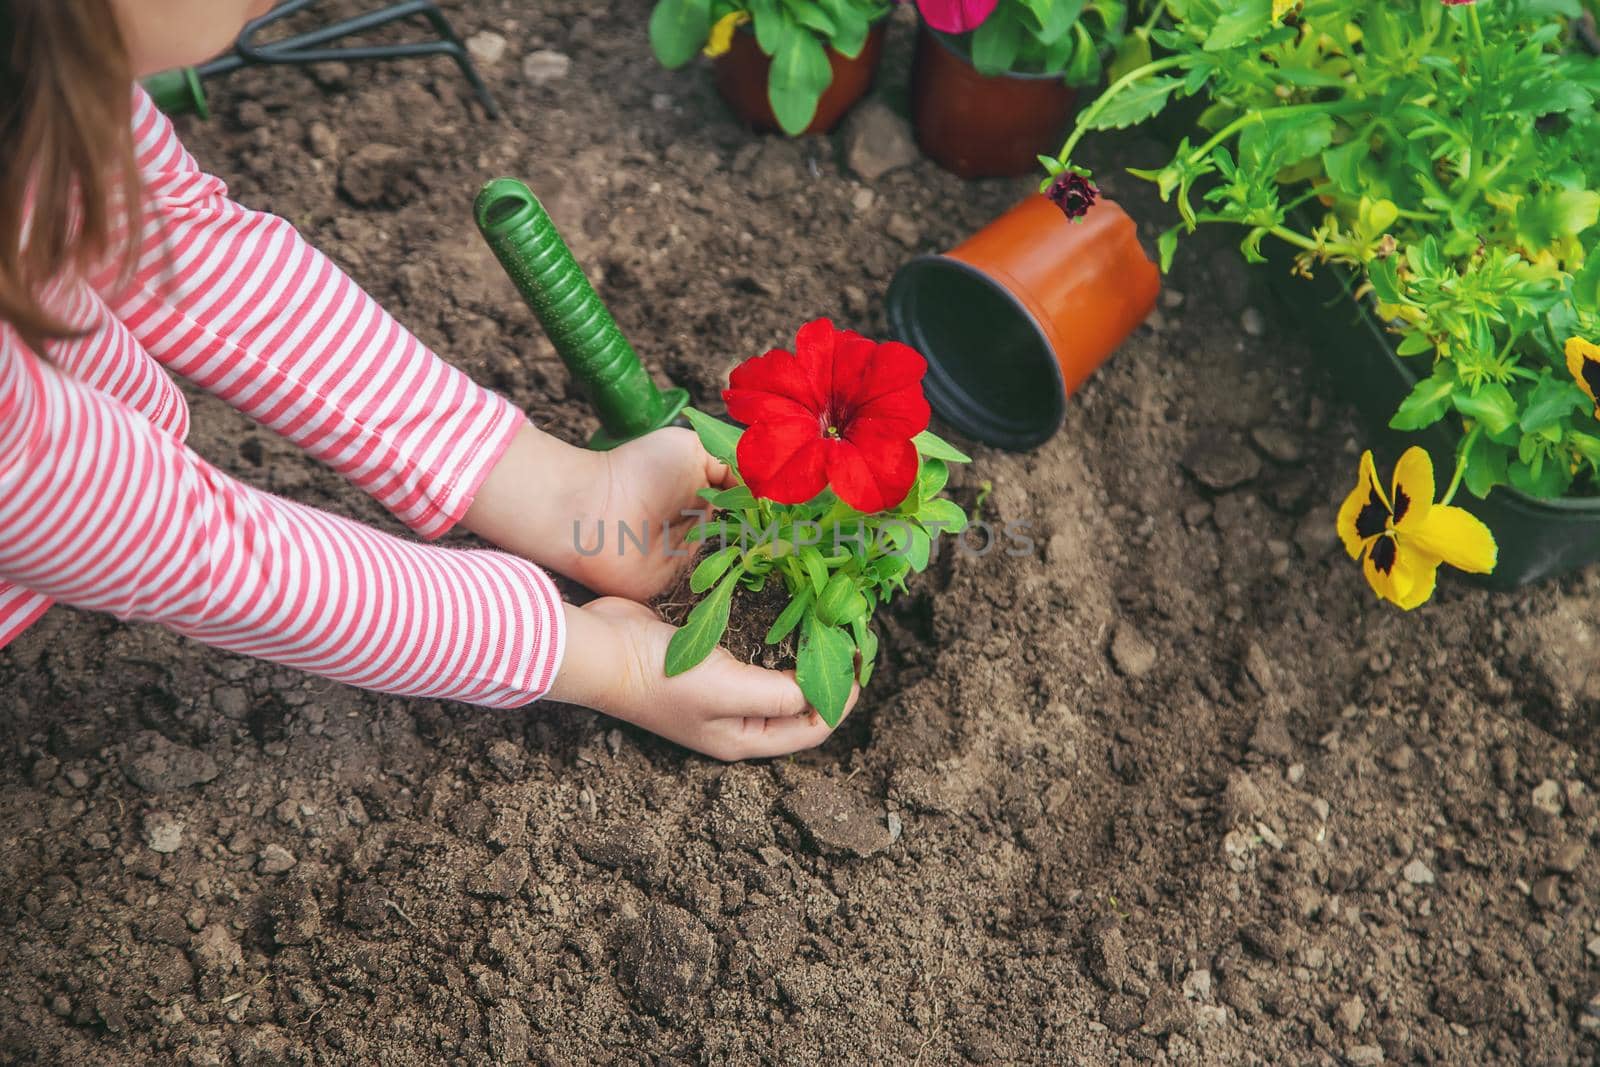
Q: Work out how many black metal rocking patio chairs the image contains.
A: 0